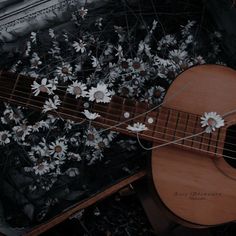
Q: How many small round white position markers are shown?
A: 3